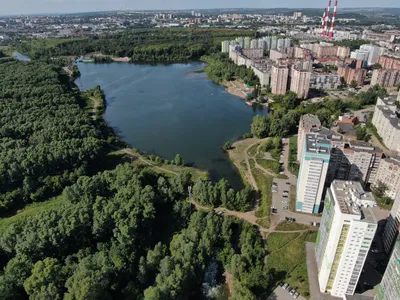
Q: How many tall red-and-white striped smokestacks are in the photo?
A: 3